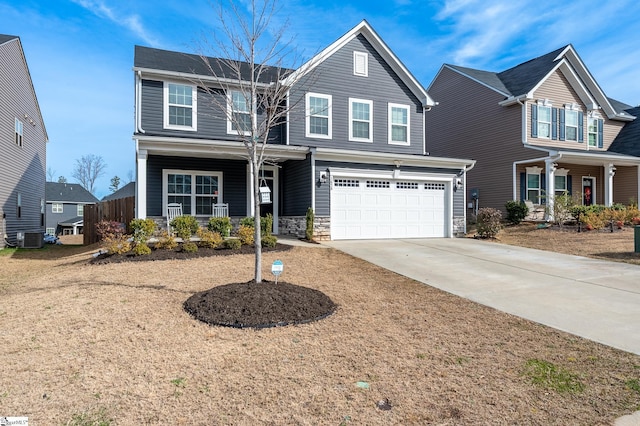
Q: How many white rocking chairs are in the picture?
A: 2